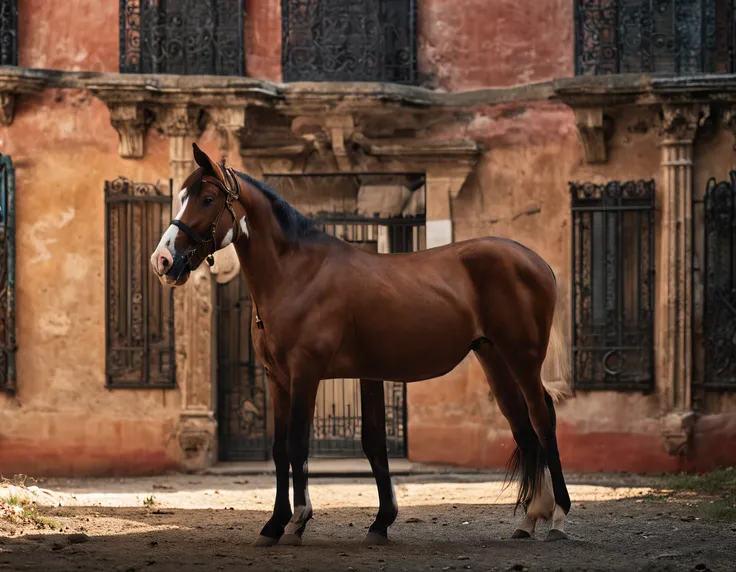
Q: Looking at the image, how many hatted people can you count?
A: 0